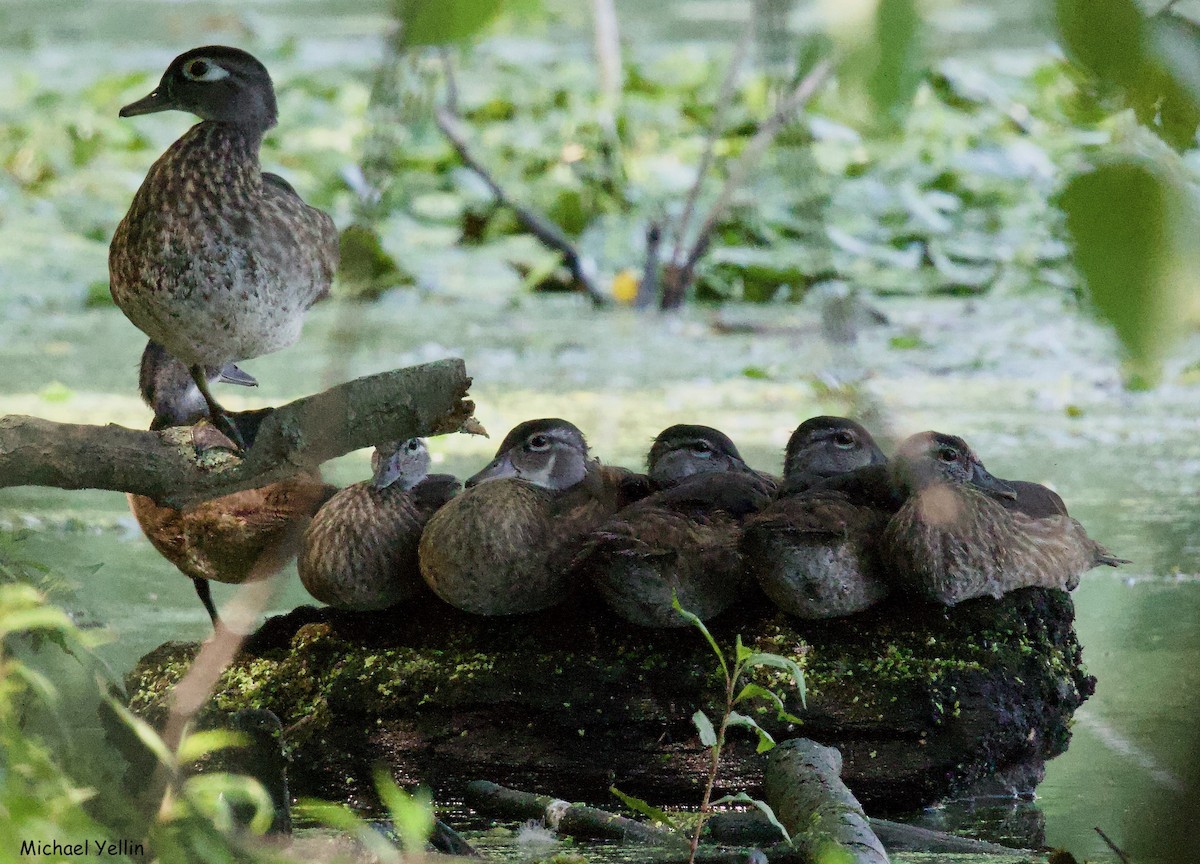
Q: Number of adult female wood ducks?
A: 1